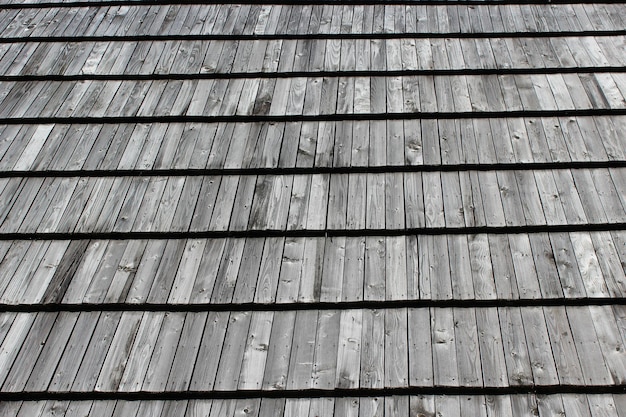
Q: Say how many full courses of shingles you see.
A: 7